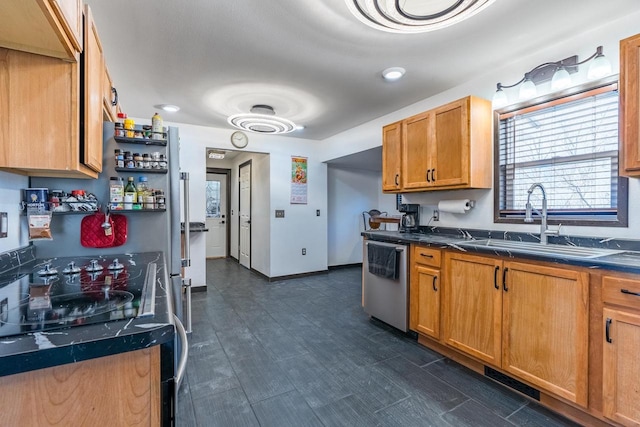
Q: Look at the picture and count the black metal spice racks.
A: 4